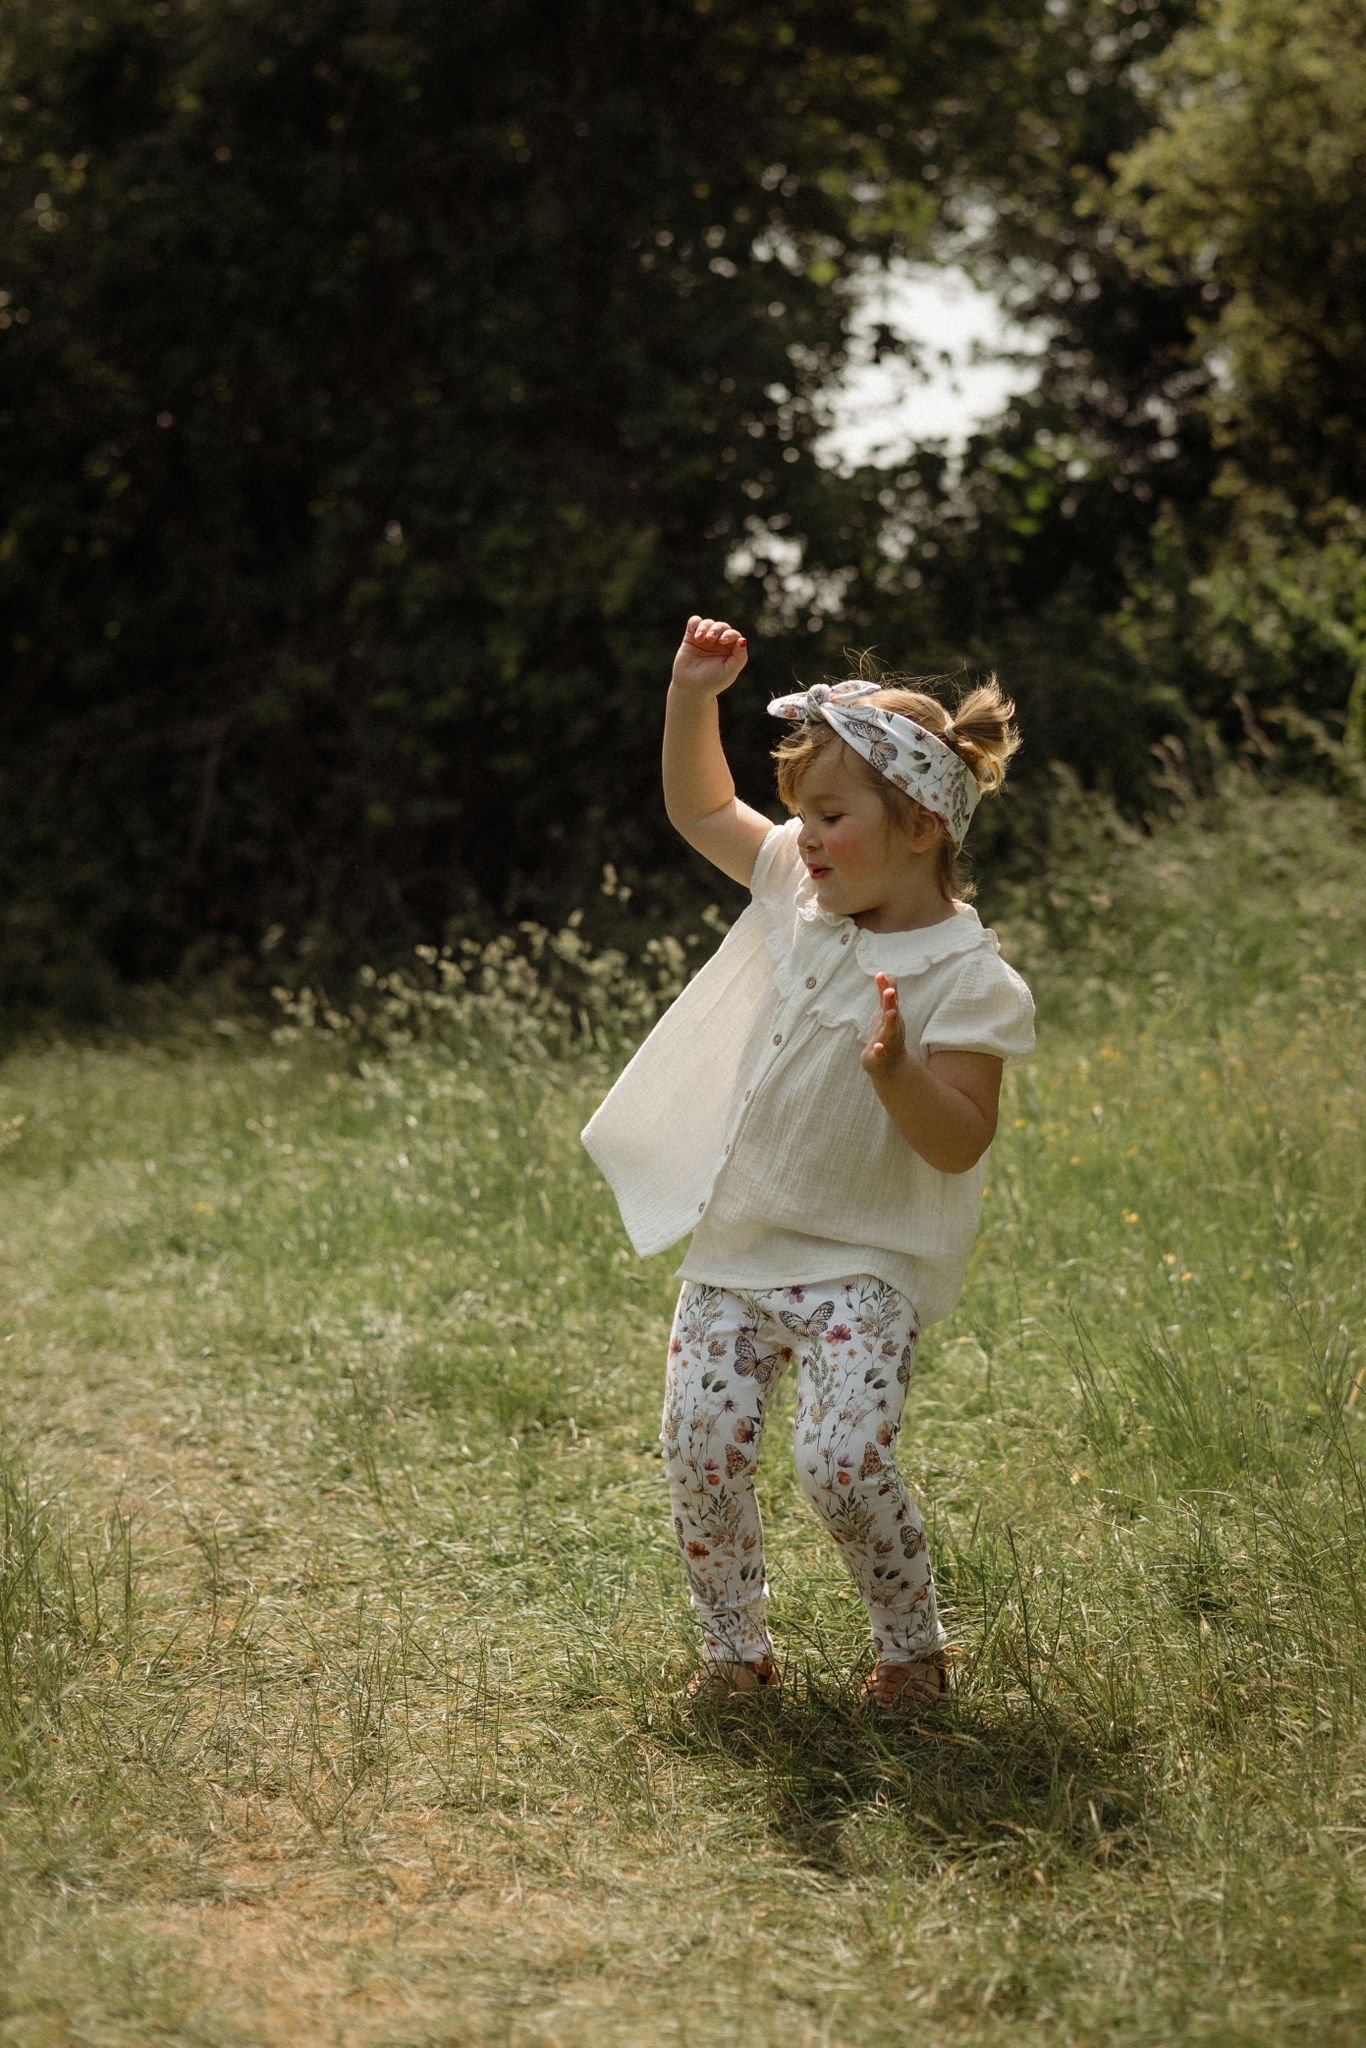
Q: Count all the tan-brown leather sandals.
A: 2